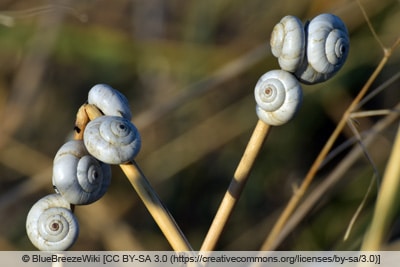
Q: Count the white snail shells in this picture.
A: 7